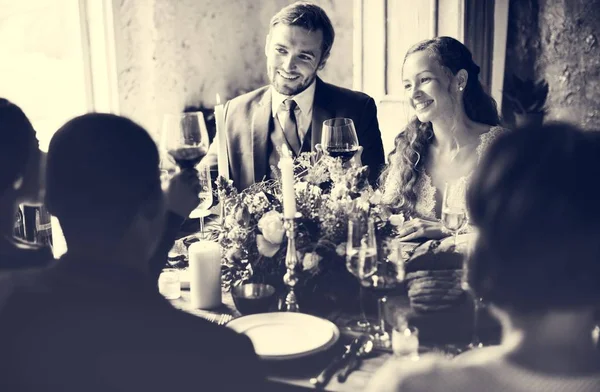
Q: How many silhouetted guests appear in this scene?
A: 3